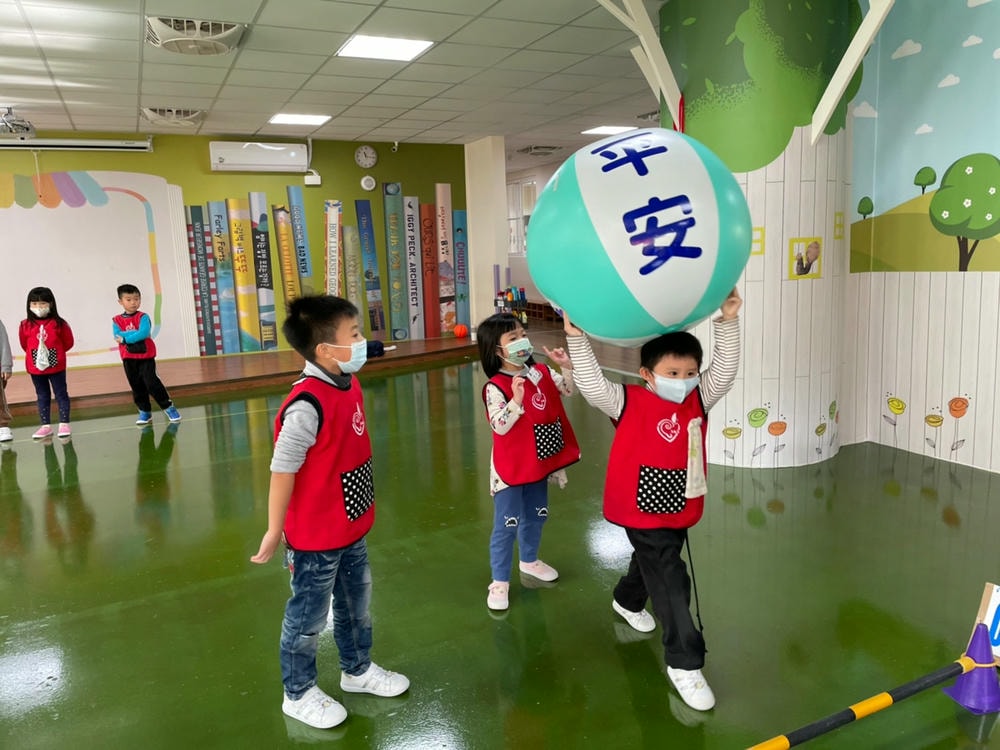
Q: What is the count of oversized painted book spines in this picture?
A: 14